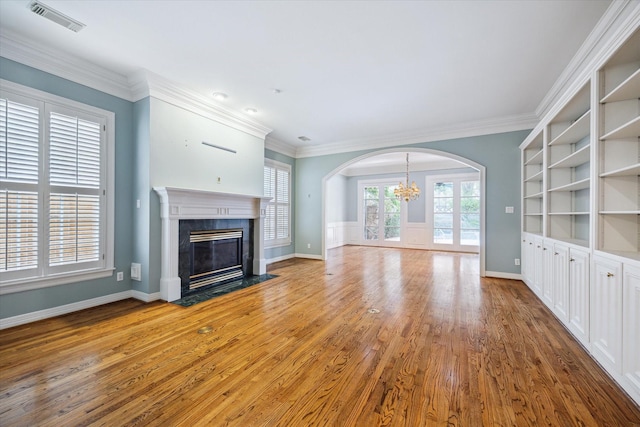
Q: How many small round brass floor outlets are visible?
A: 2